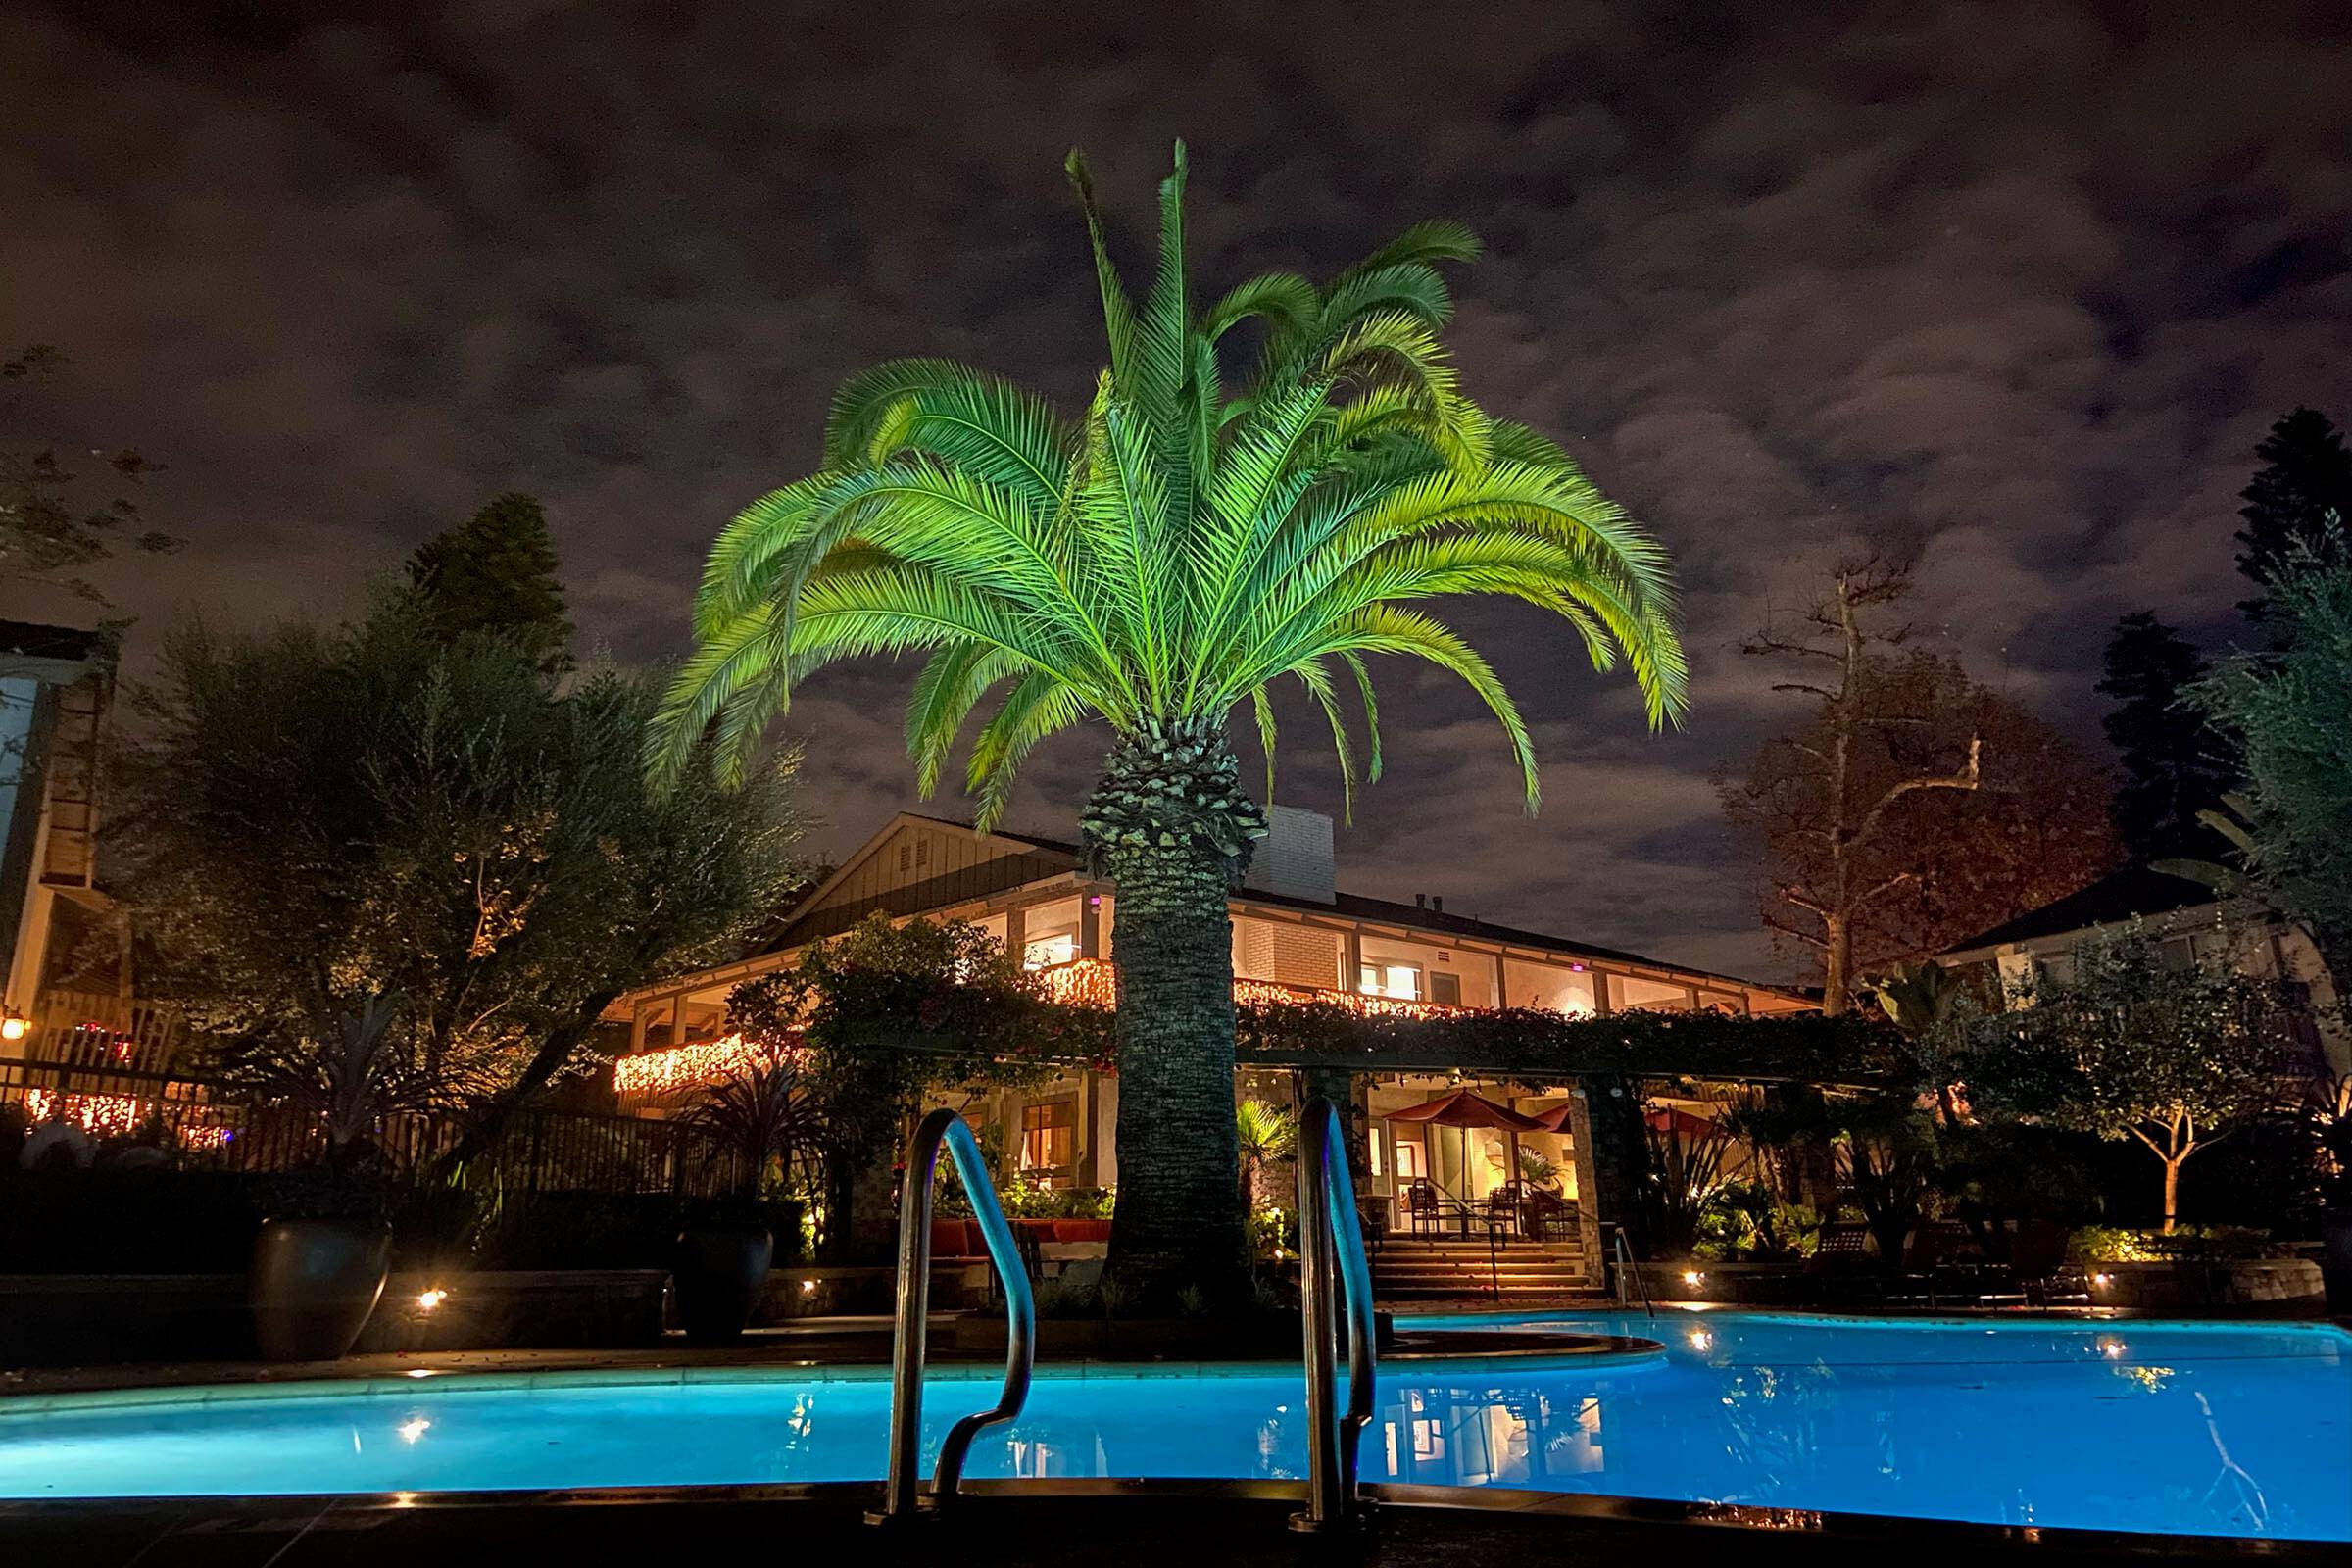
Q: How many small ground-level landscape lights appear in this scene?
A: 4